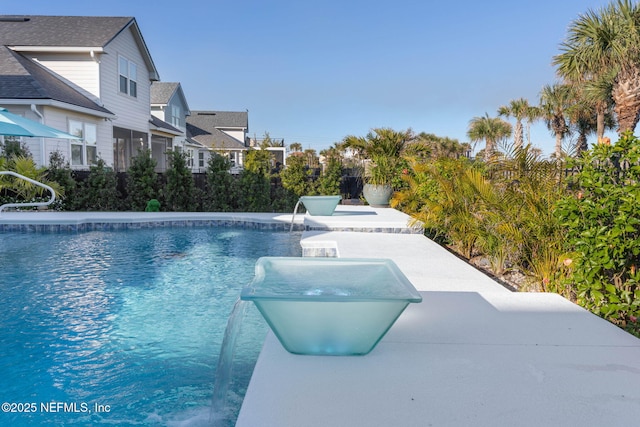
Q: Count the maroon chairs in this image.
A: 0